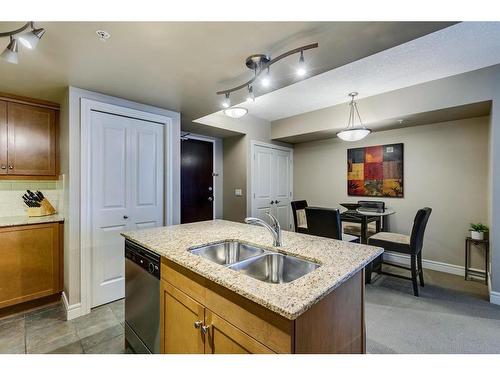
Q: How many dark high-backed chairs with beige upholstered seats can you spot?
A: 4